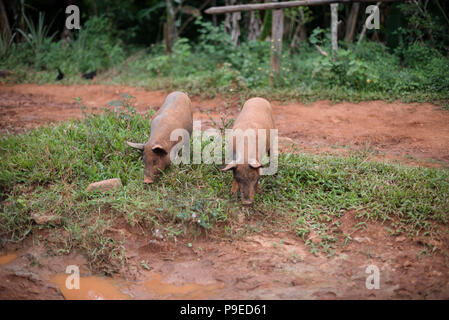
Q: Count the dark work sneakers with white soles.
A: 0